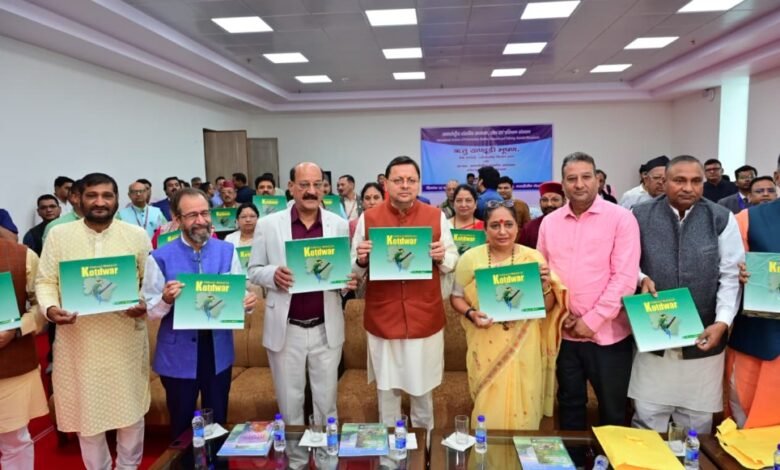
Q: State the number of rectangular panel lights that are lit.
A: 12